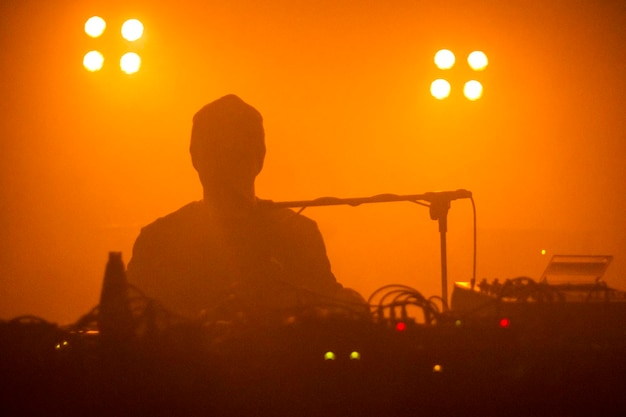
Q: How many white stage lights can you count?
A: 8